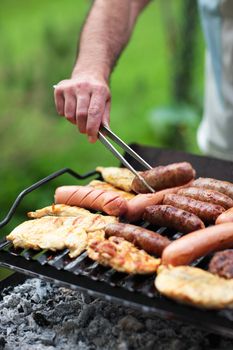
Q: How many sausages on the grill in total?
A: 10